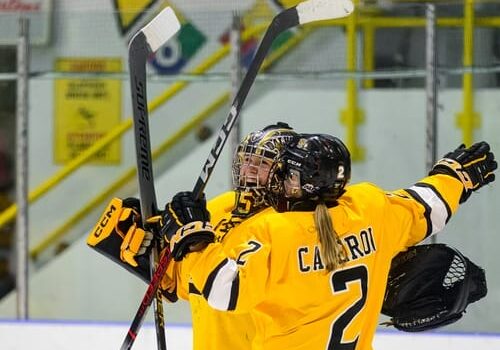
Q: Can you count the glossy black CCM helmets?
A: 1